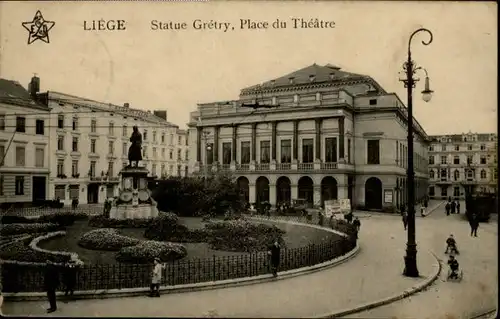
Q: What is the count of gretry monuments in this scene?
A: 1